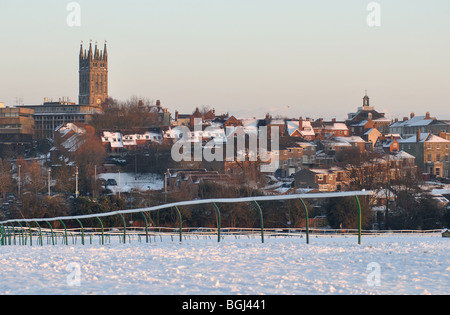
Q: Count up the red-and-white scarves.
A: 0